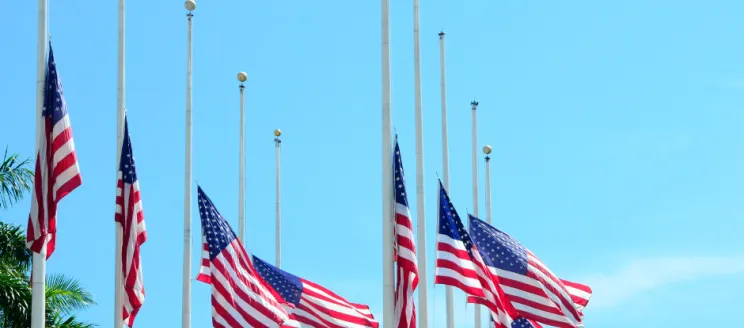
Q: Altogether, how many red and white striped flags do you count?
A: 8